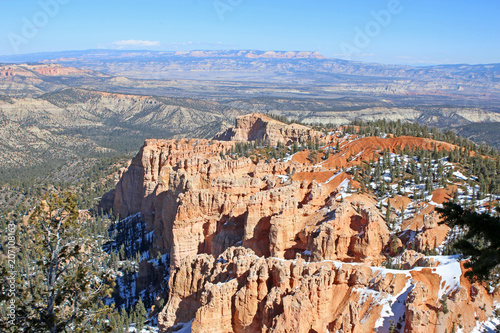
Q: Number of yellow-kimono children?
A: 0